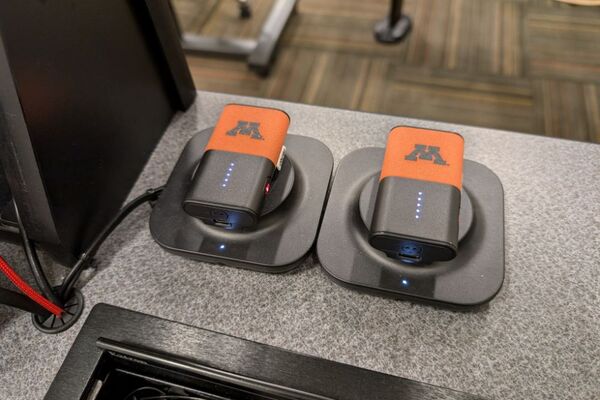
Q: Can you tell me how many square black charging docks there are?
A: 2